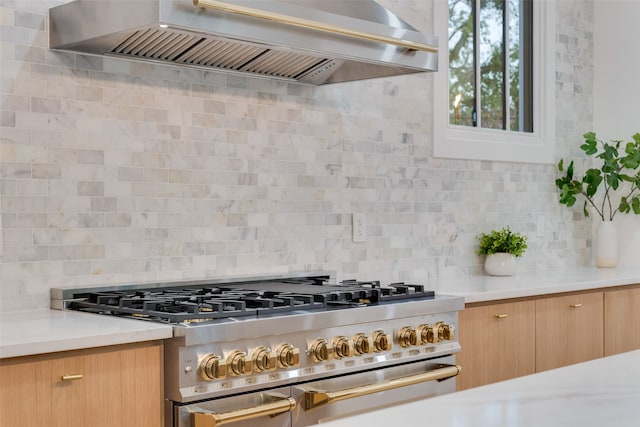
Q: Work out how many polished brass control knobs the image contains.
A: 11